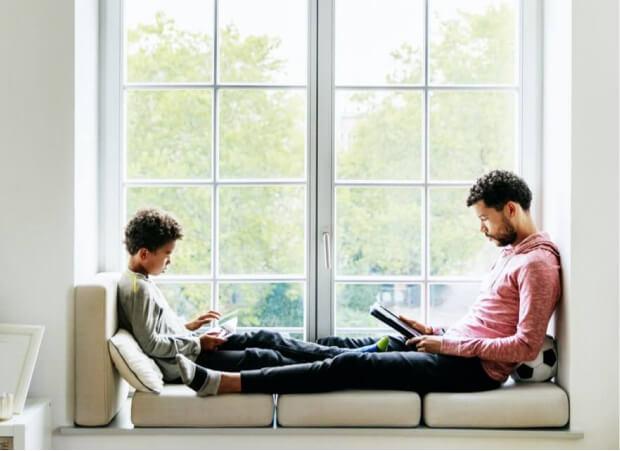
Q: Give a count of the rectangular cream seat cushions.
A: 3